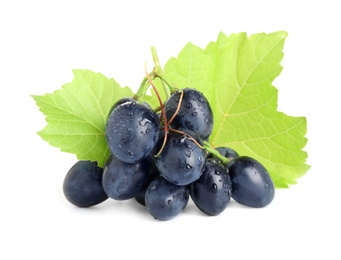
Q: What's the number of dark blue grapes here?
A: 11